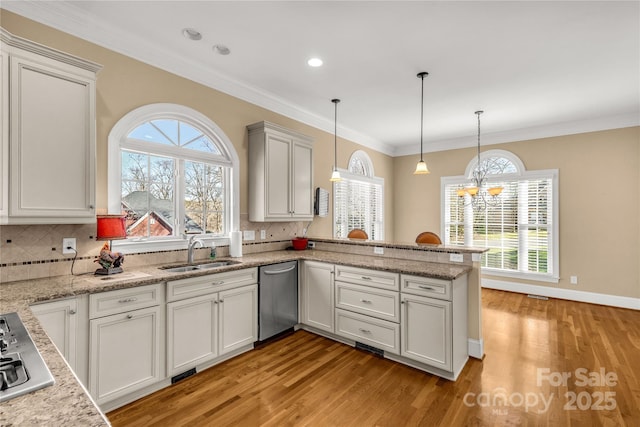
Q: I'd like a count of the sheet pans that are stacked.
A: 0